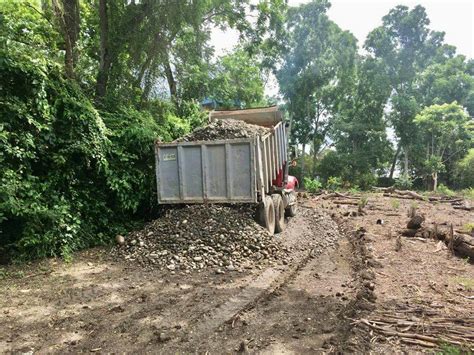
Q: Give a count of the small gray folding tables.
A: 0